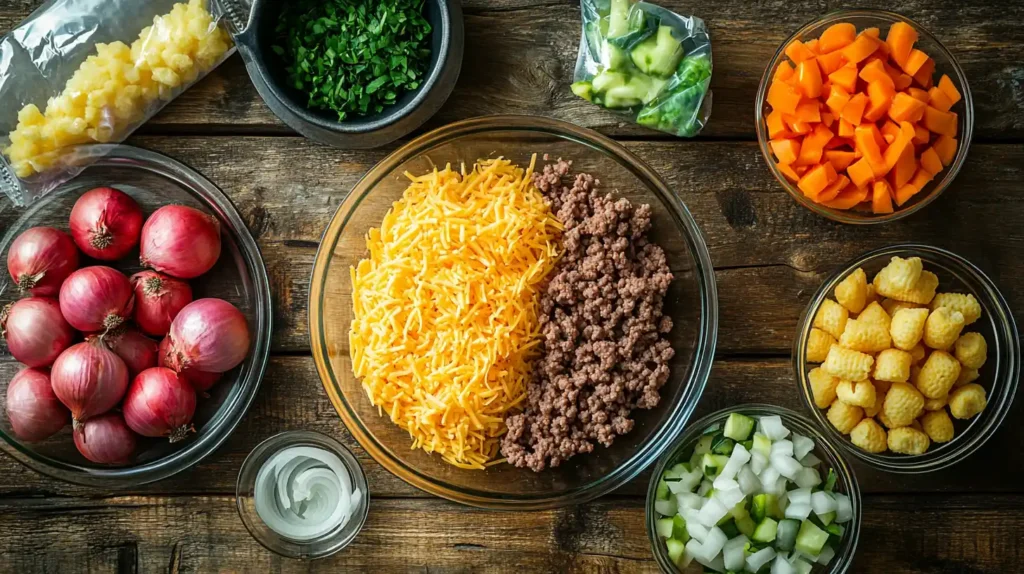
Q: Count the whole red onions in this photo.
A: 13